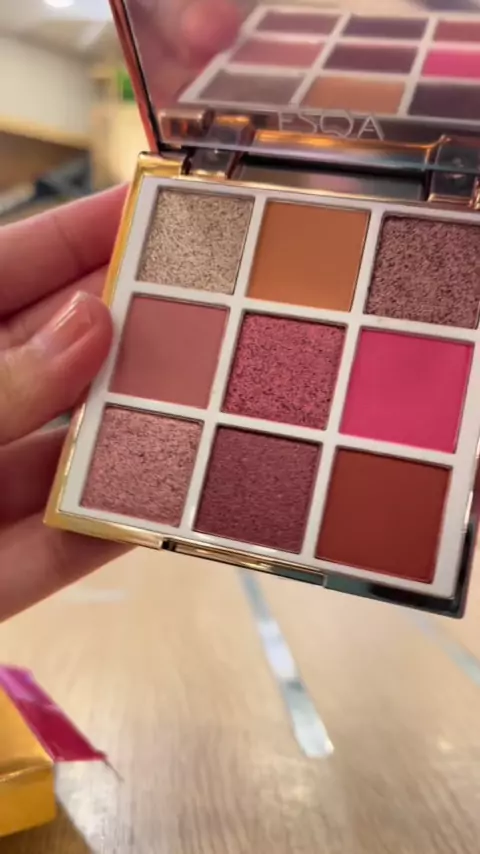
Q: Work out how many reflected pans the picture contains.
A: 9